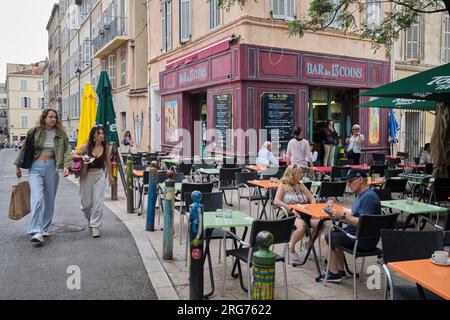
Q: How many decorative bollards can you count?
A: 6